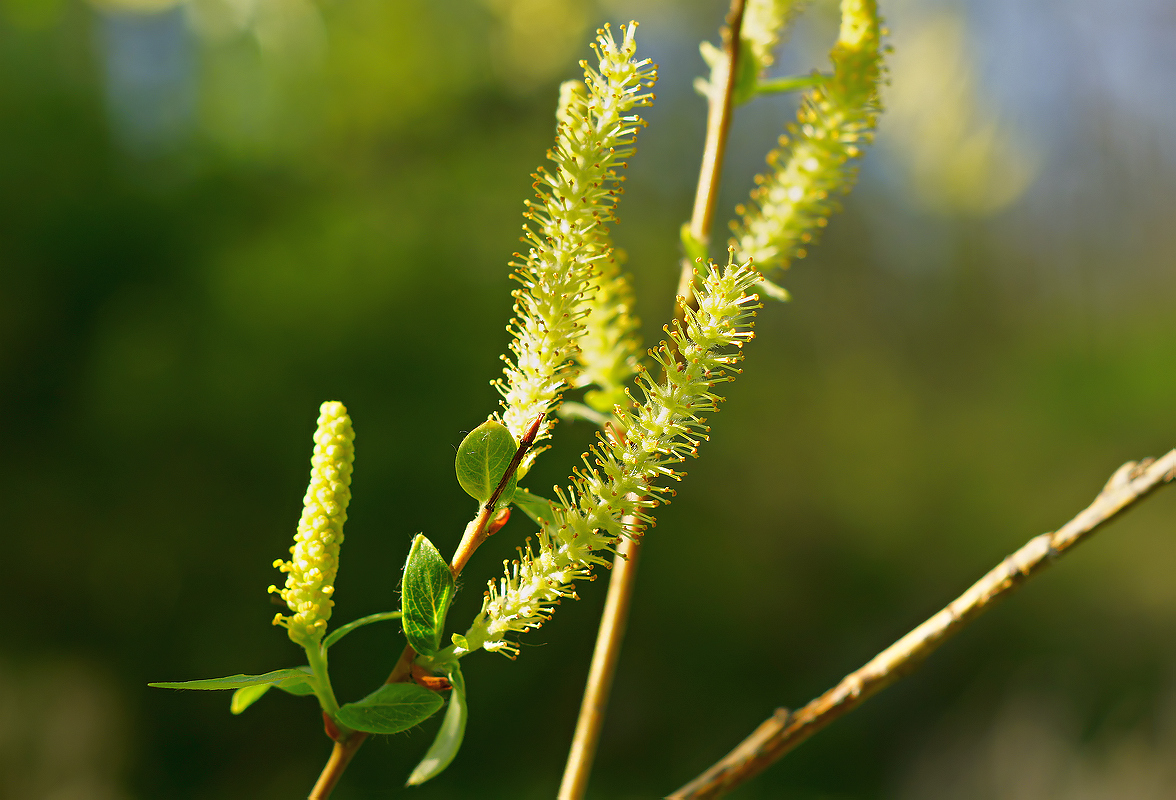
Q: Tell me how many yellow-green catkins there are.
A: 6